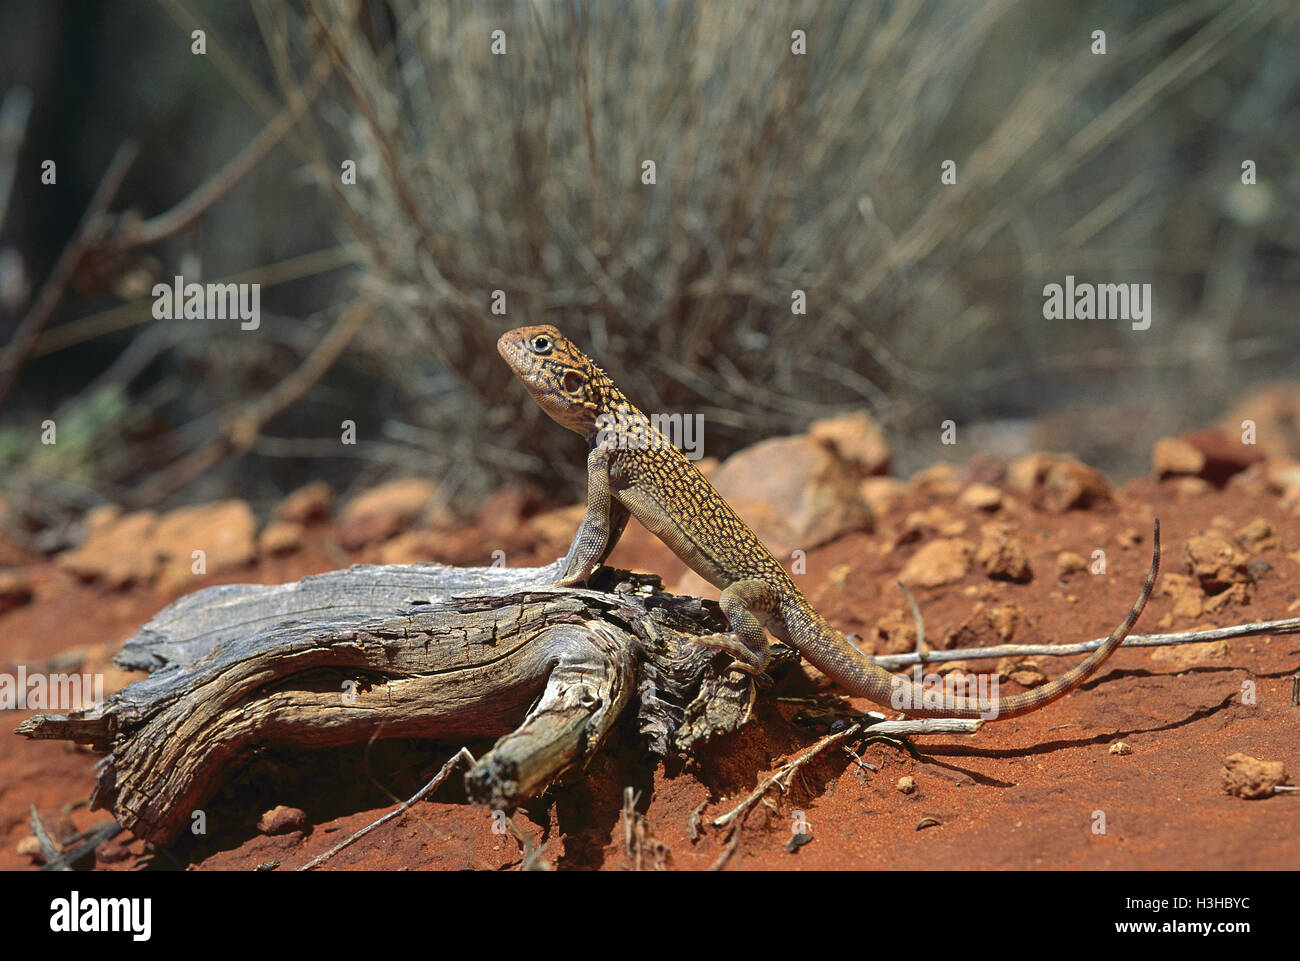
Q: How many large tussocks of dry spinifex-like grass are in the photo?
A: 1